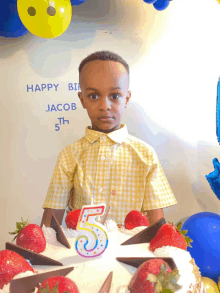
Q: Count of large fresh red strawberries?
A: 7